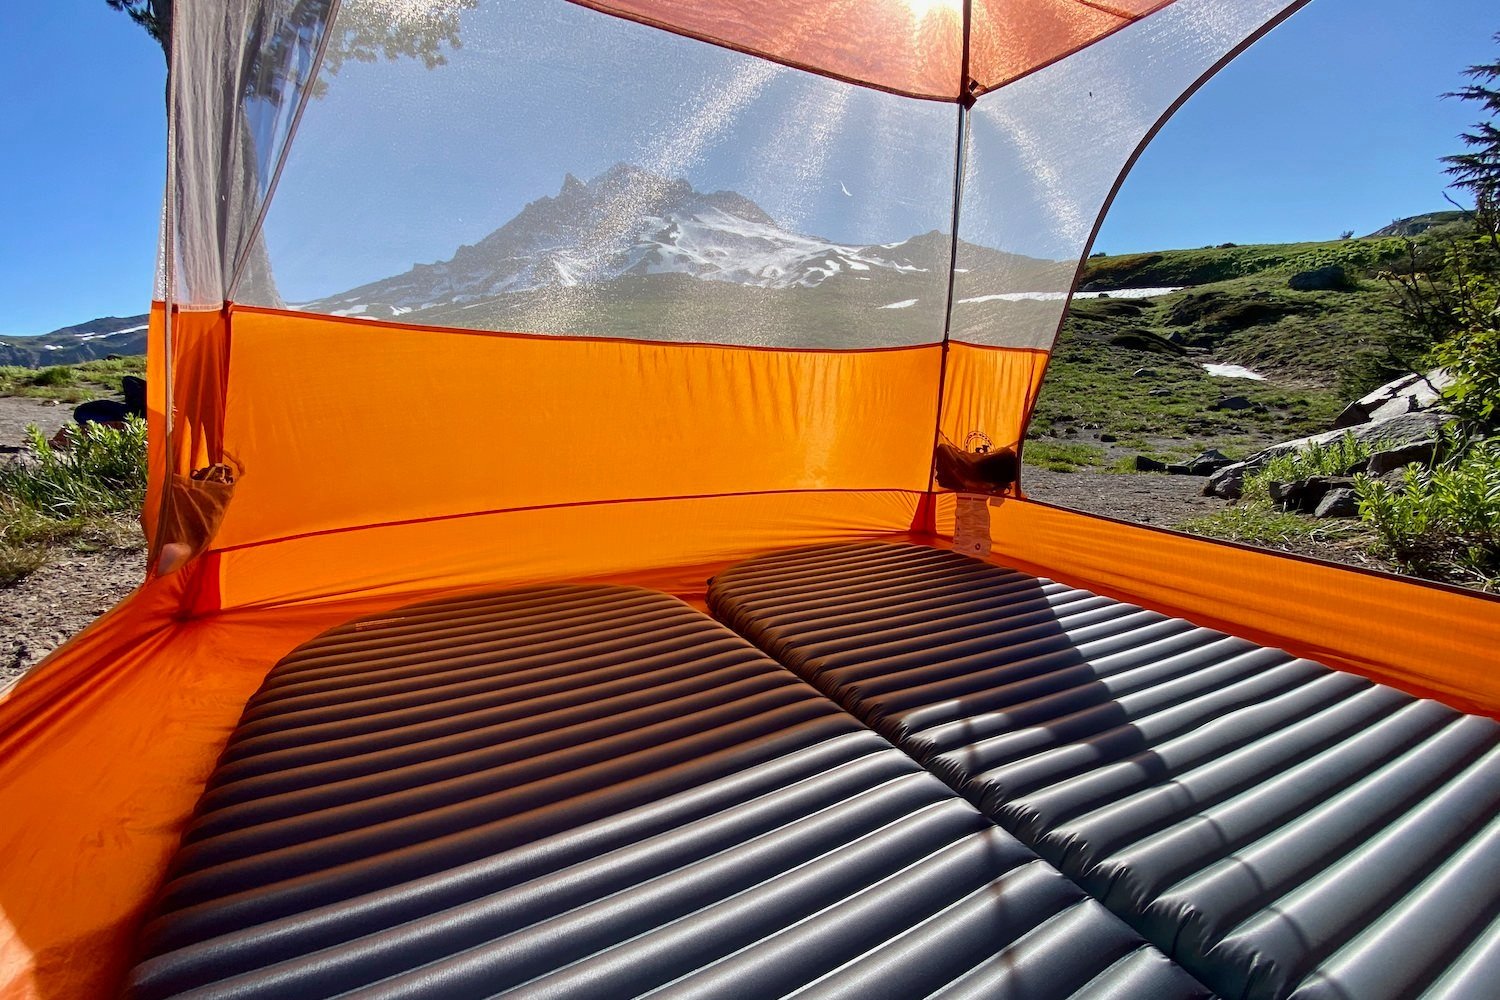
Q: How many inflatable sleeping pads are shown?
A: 2